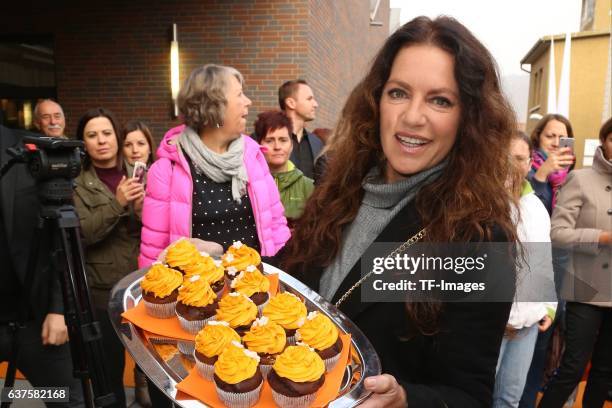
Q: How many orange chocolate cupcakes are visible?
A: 13